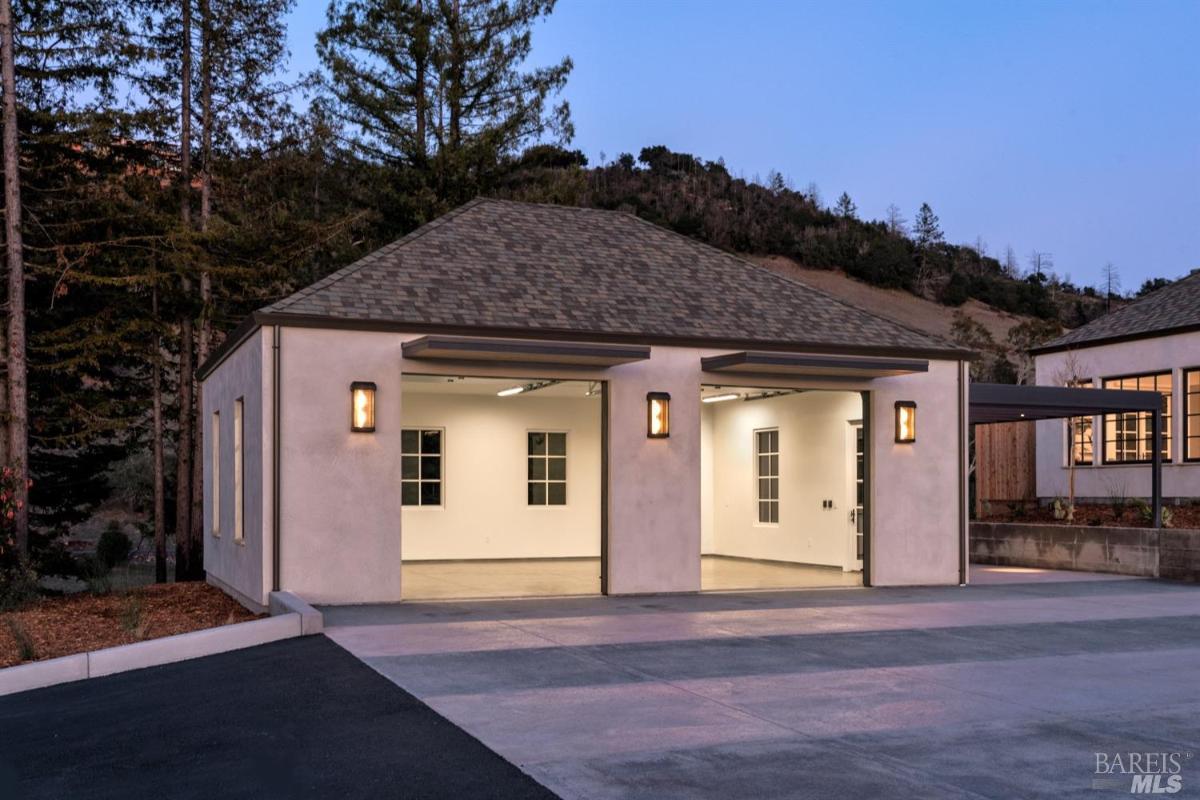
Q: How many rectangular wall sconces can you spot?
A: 3